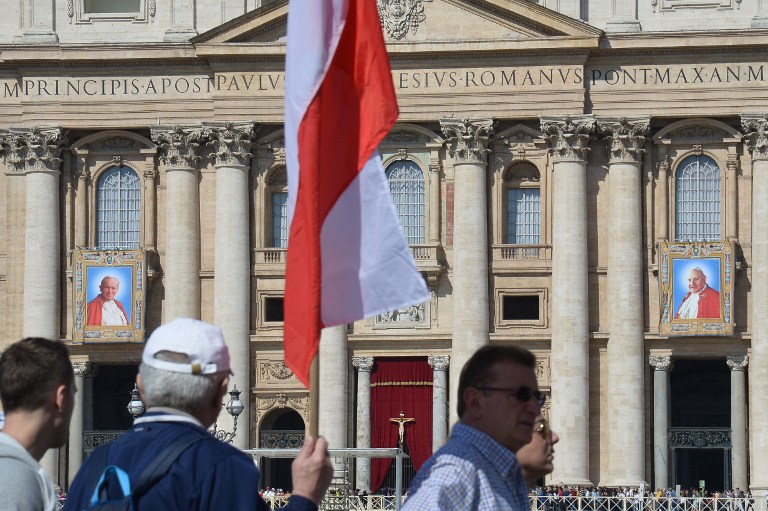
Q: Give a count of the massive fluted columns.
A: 8